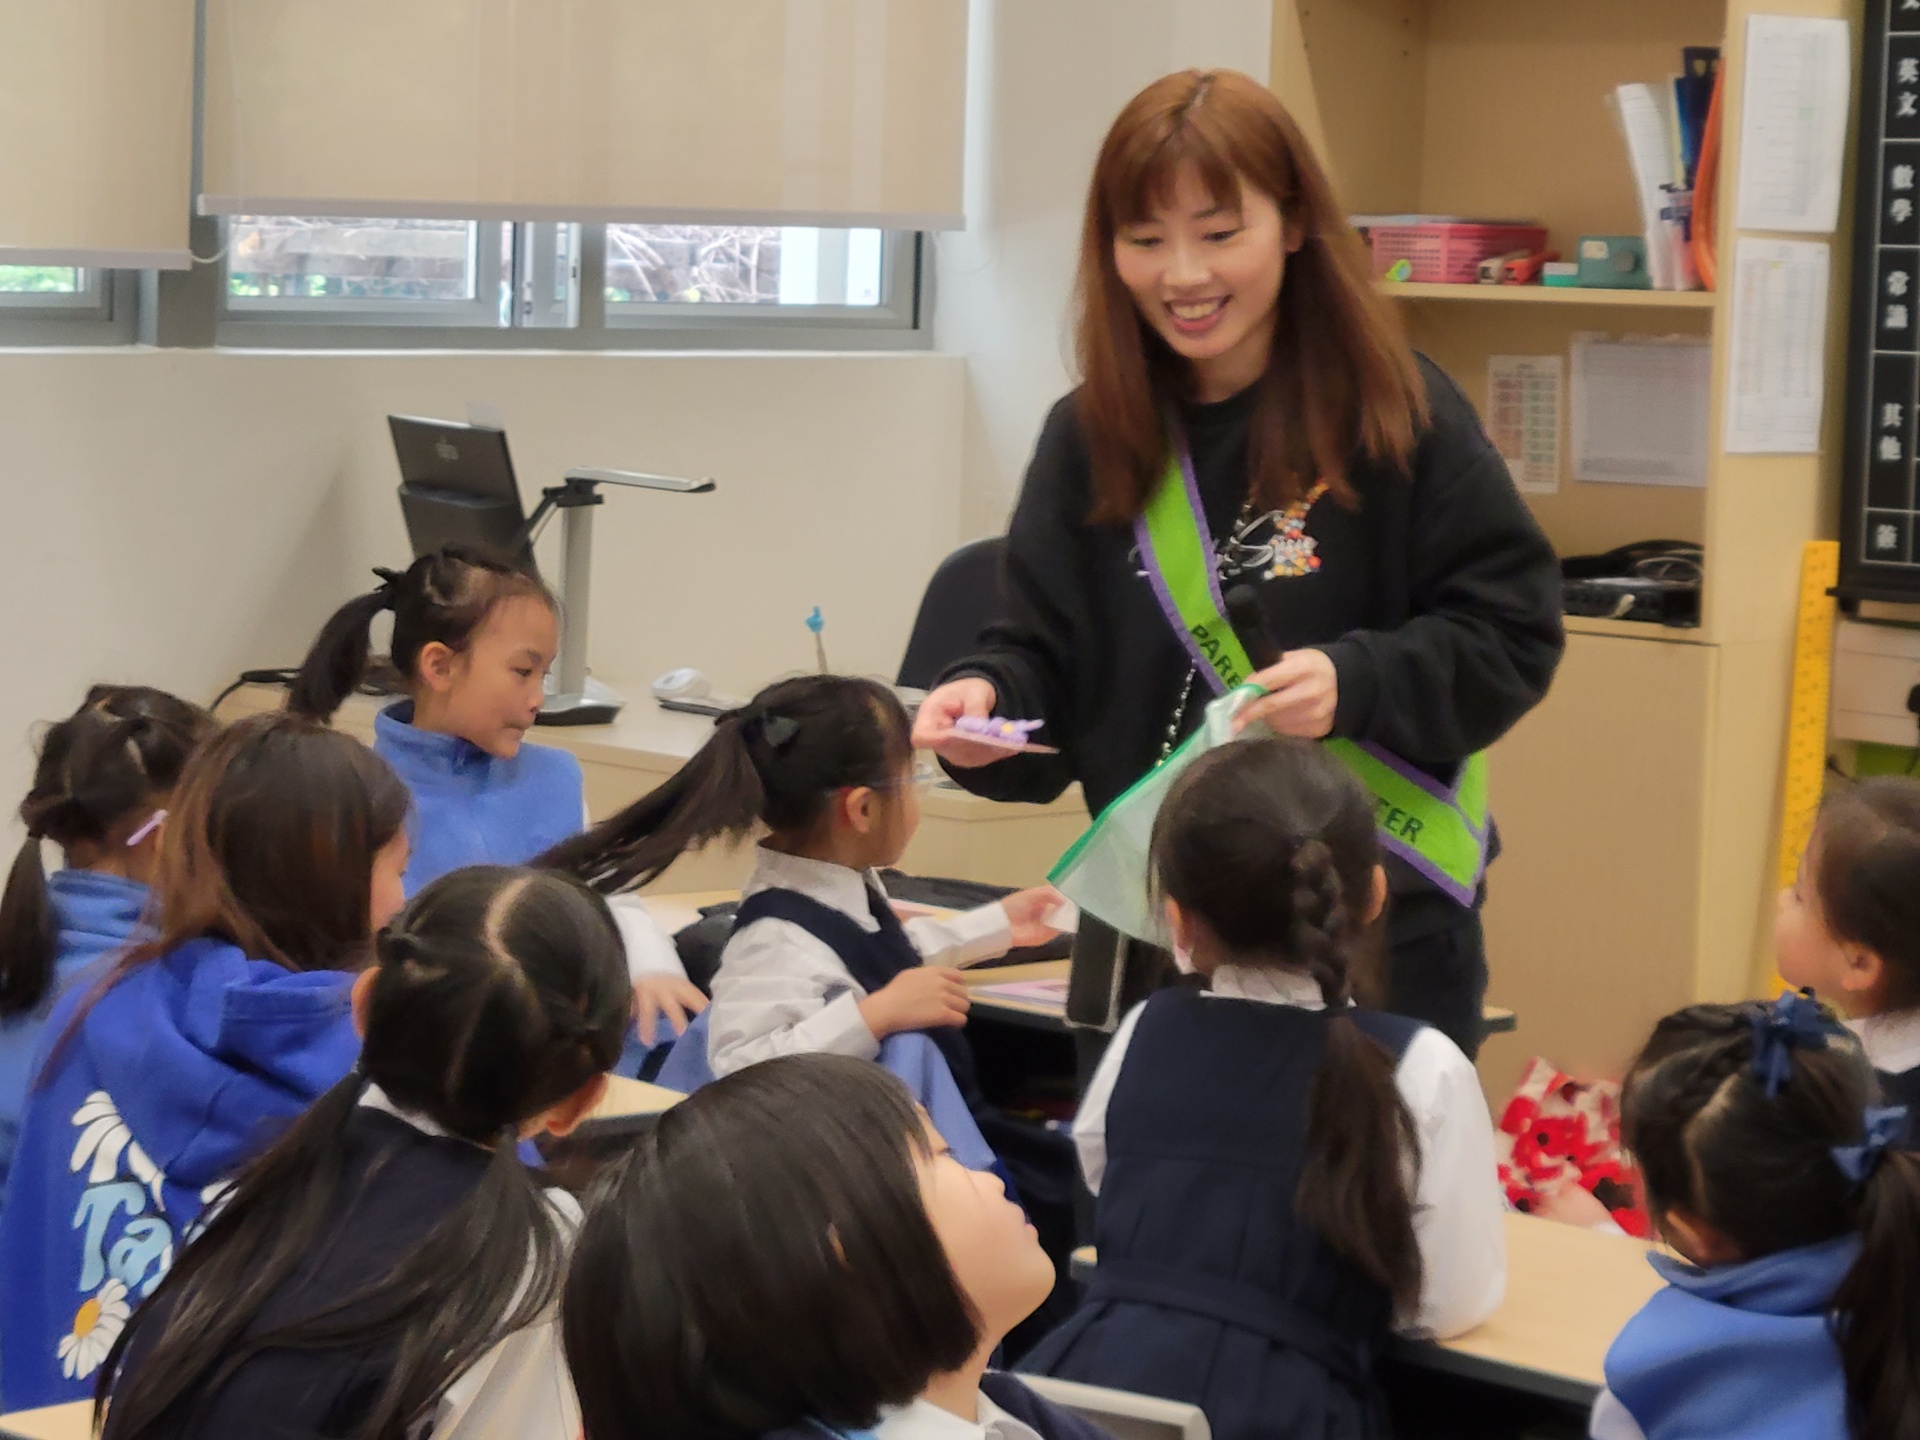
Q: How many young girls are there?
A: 9